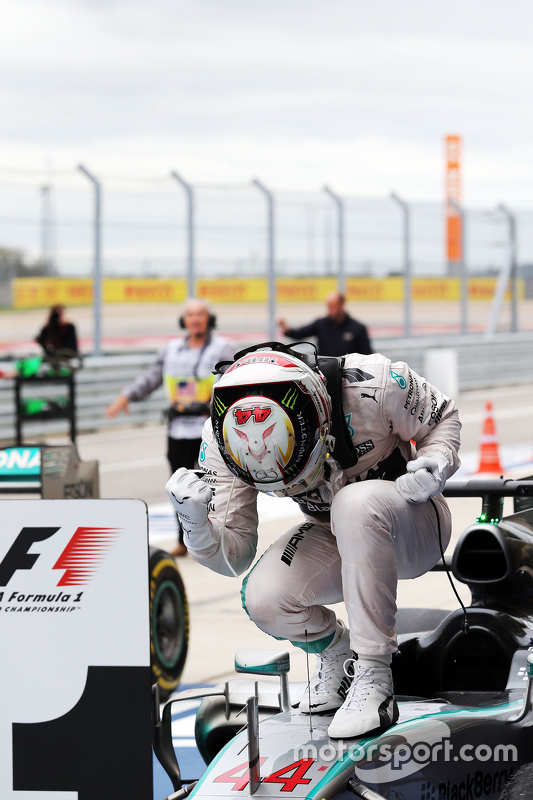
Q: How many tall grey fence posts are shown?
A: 7